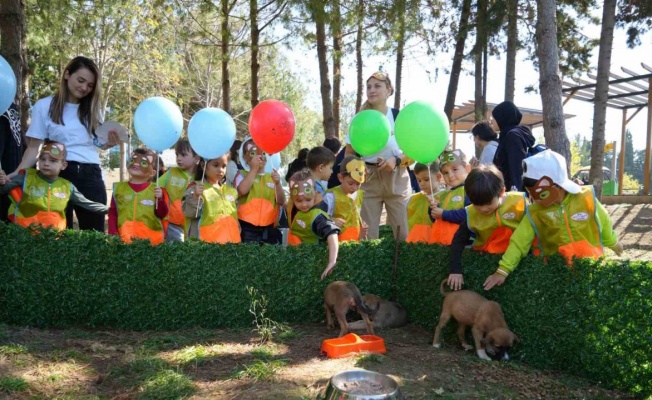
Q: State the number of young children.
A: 12